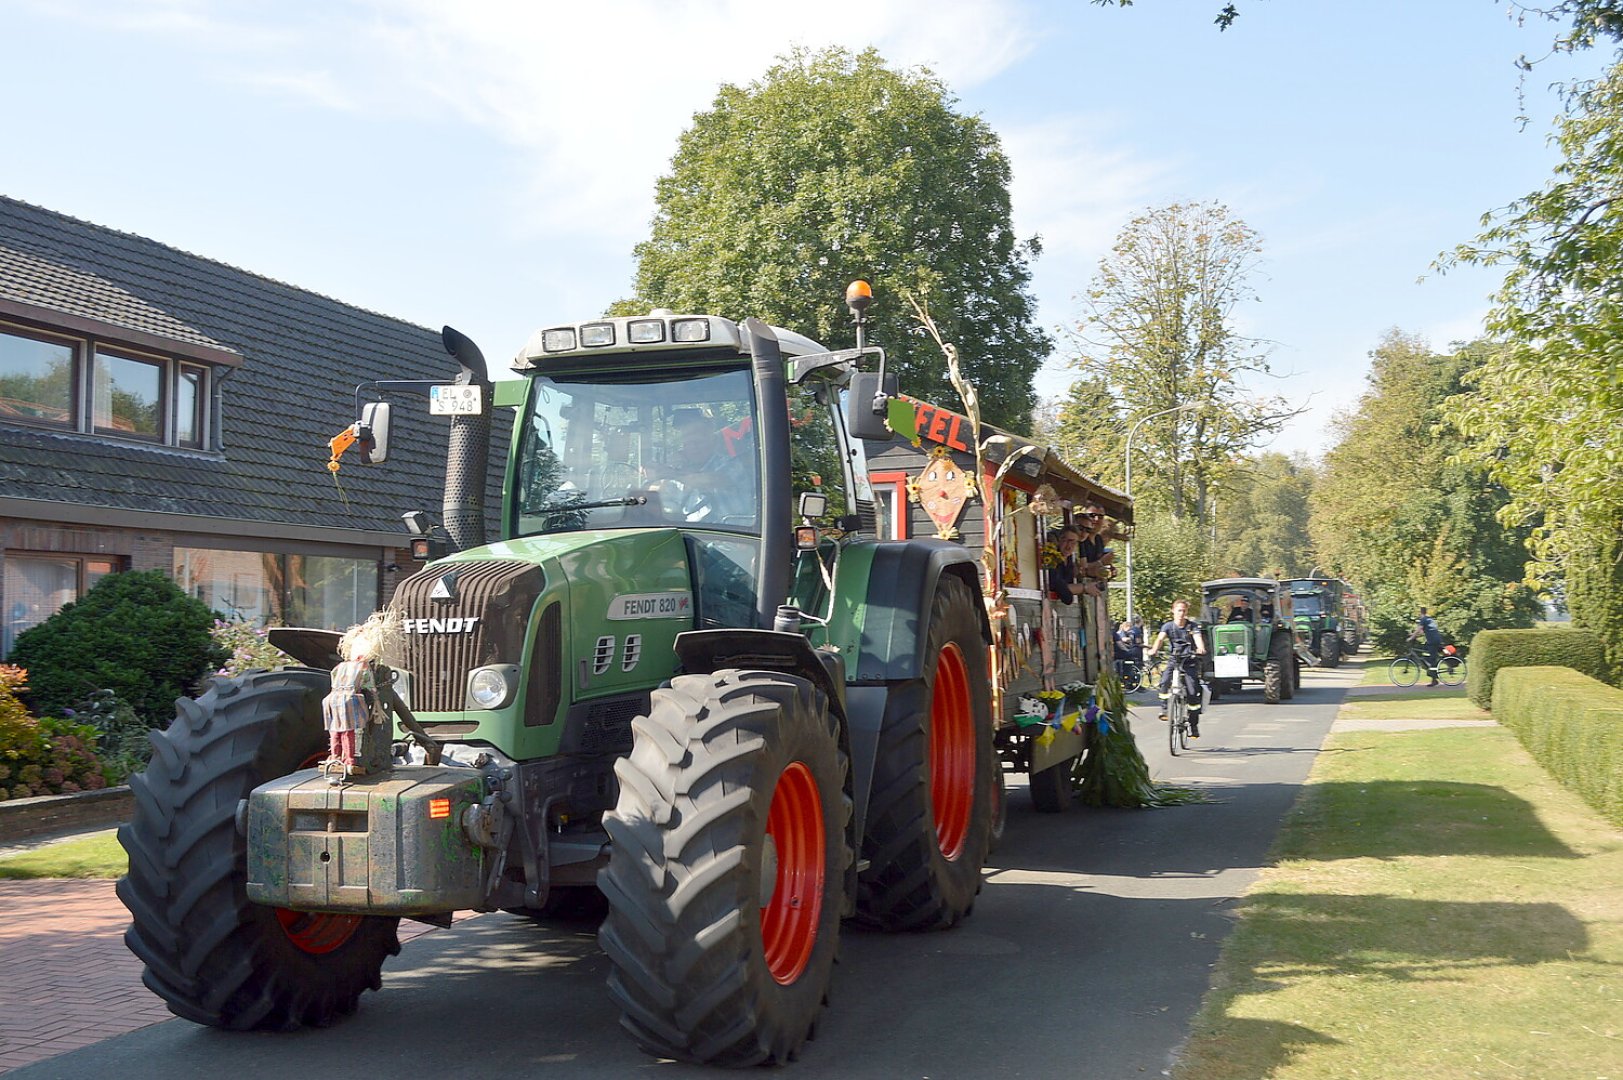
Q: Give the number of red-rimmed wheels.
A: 3